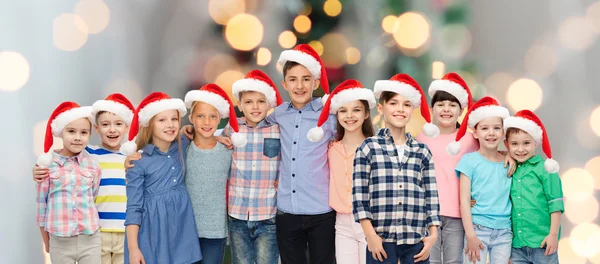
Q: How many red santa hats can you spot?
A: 11